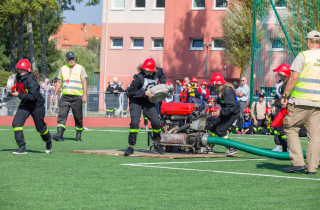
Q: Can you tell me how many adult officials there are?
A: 2